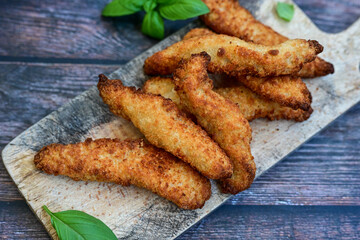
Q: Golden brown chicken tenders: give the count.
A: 7